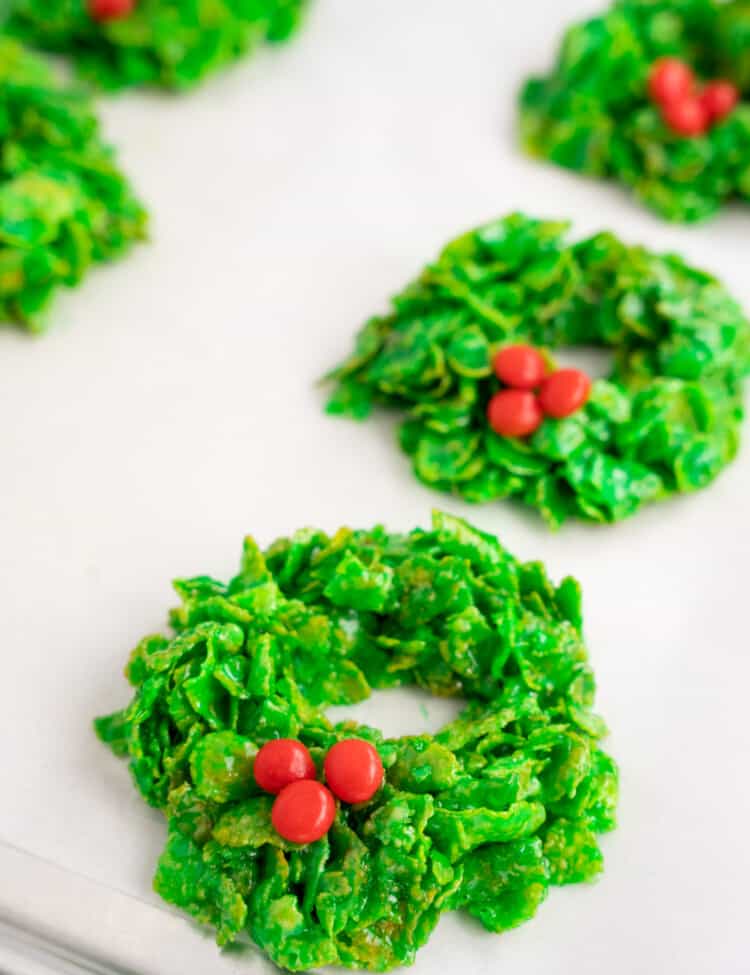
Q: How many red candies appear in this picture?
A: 10